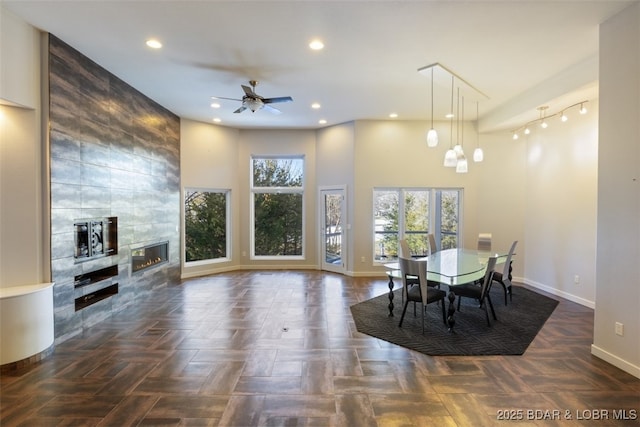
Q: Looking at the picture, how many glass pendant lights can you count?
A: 5